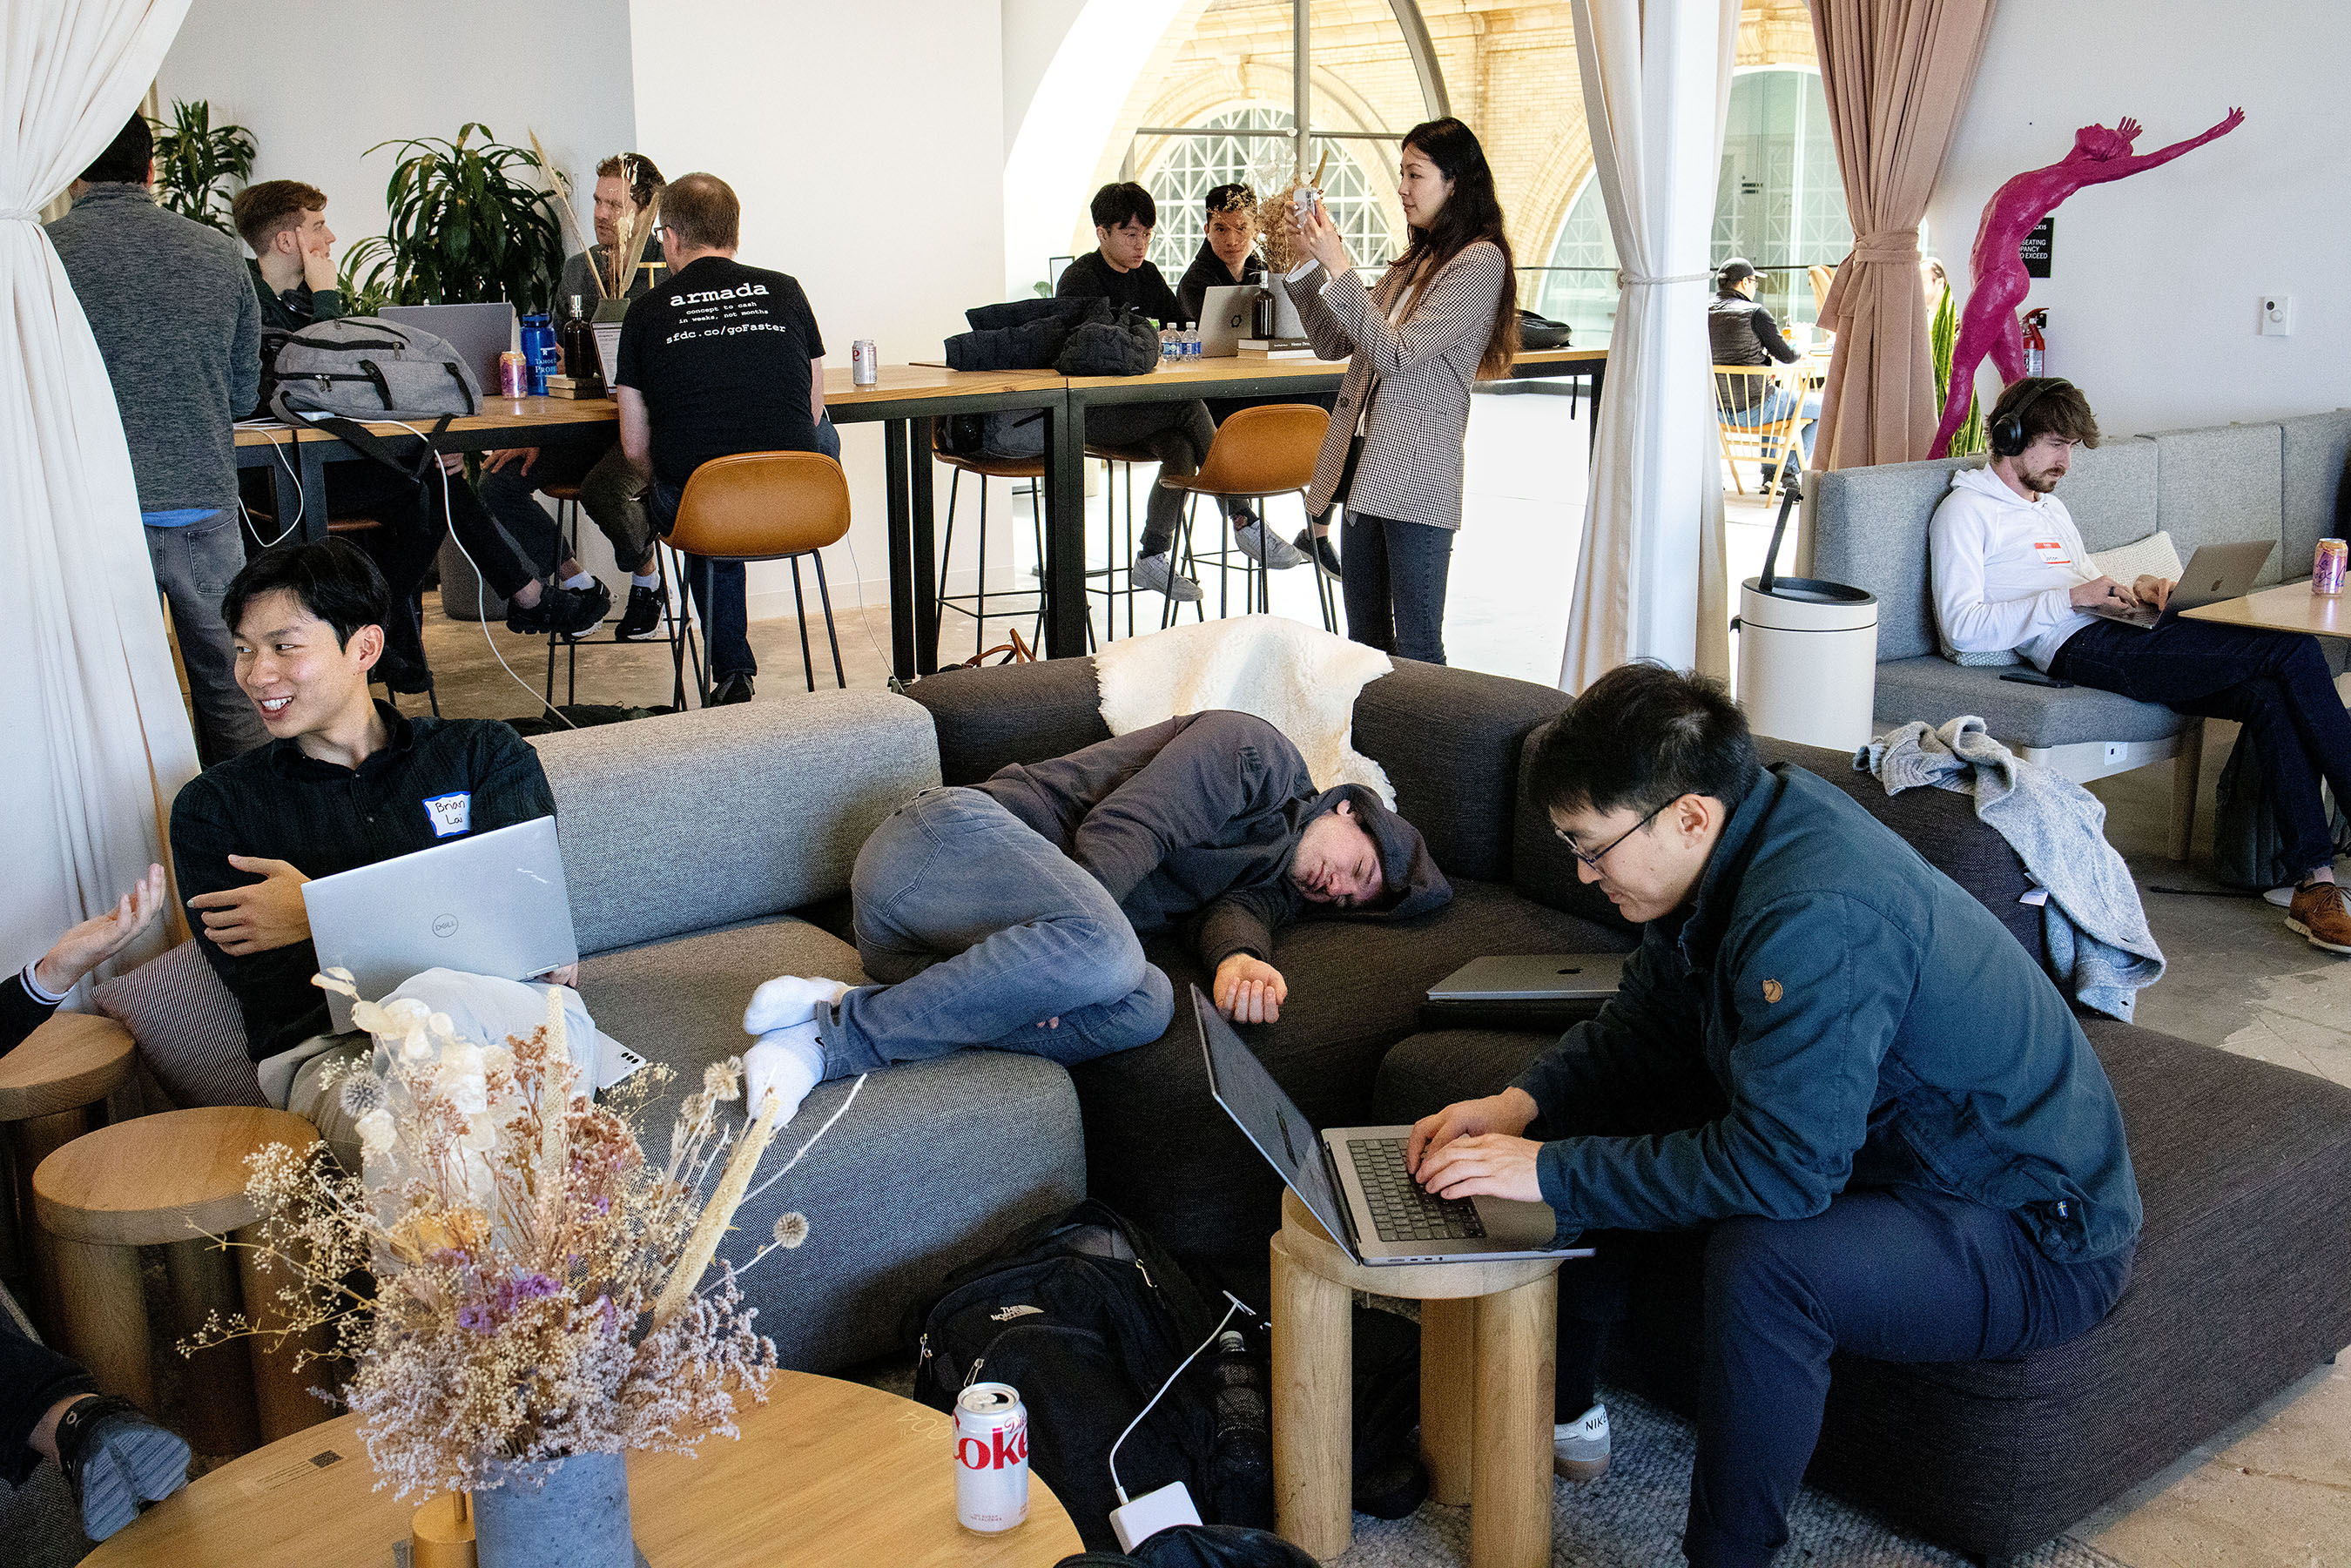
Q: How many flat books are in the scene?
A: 4